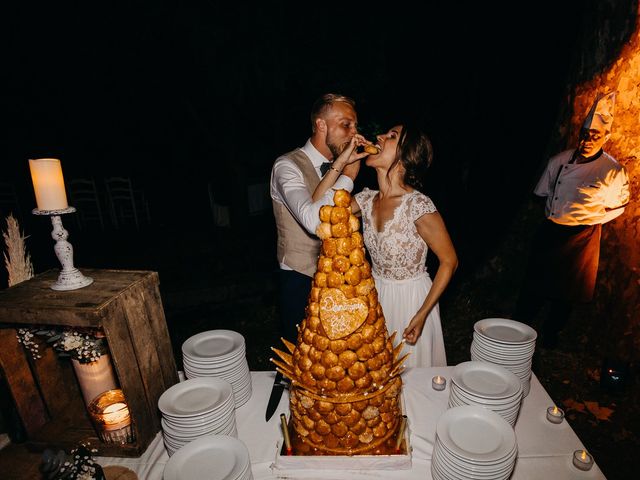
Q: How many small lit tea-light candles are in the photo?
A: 3